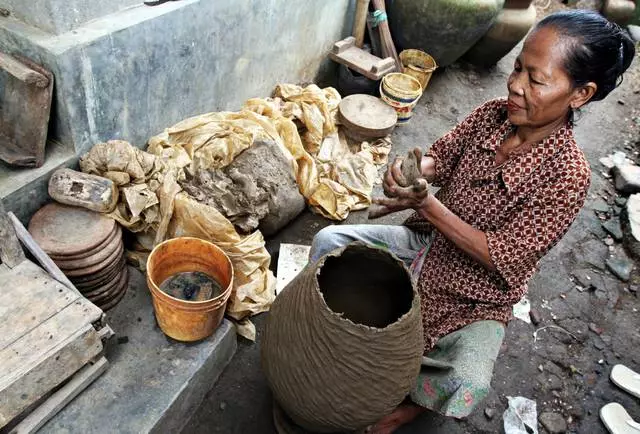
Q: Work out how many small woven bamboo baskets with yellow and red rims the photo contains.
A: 0